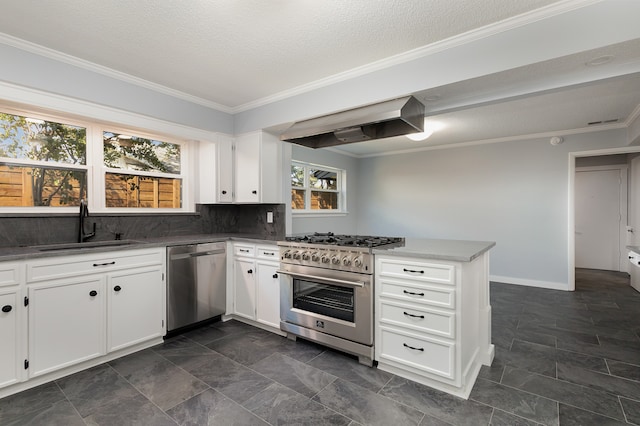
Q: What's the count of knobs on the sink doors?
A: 2